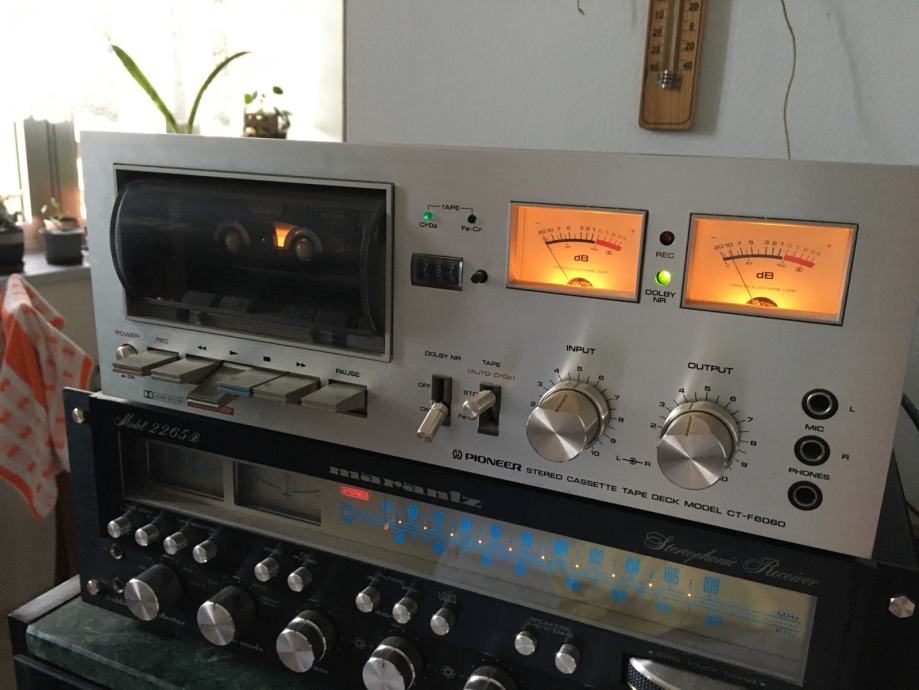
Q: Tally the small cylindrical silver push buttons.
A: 11